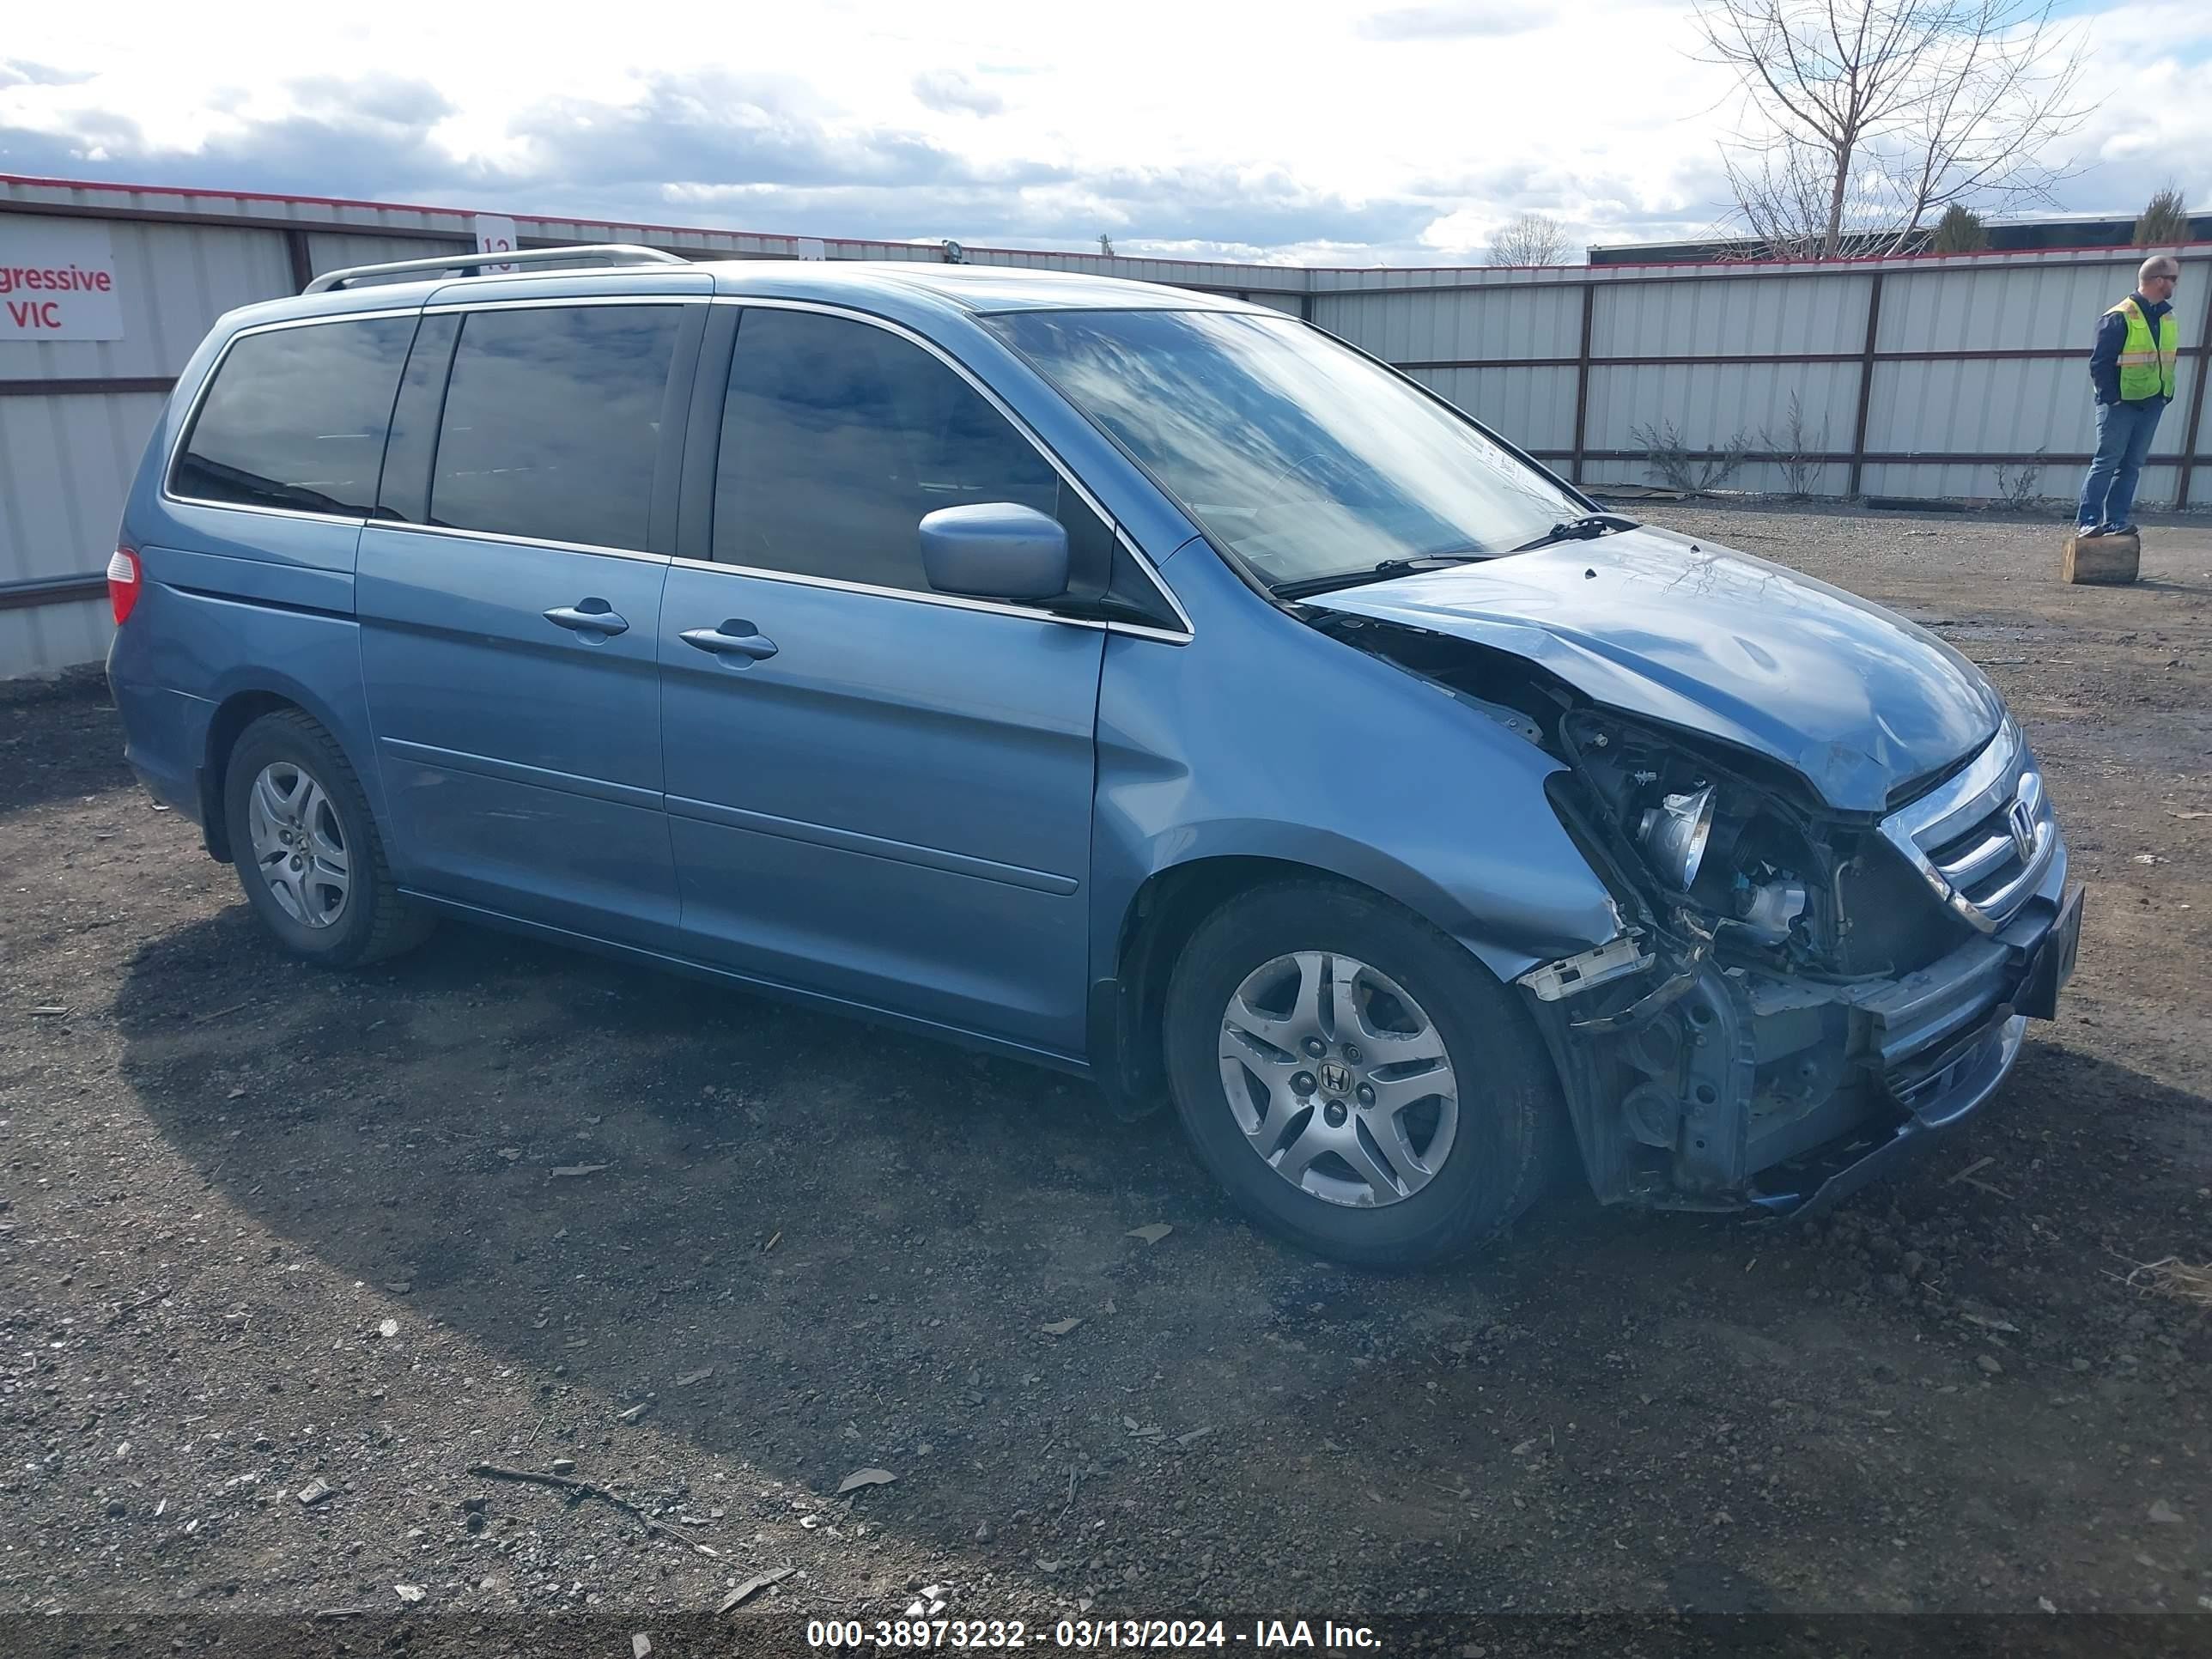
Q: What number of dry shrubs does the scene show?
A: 3